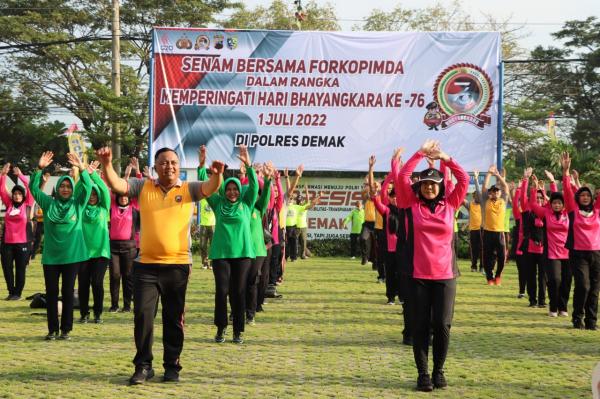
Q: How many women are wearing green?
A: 4